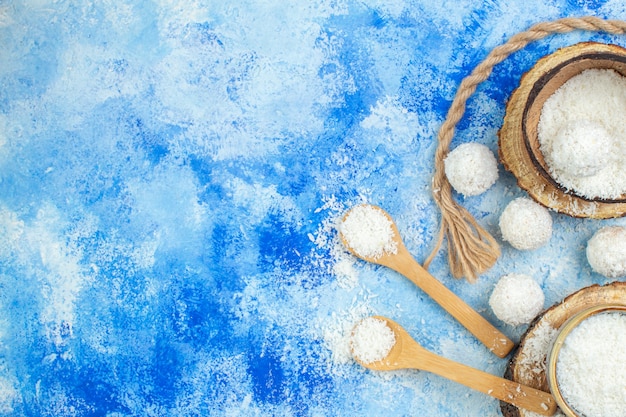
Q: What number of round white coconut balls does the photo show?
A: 5